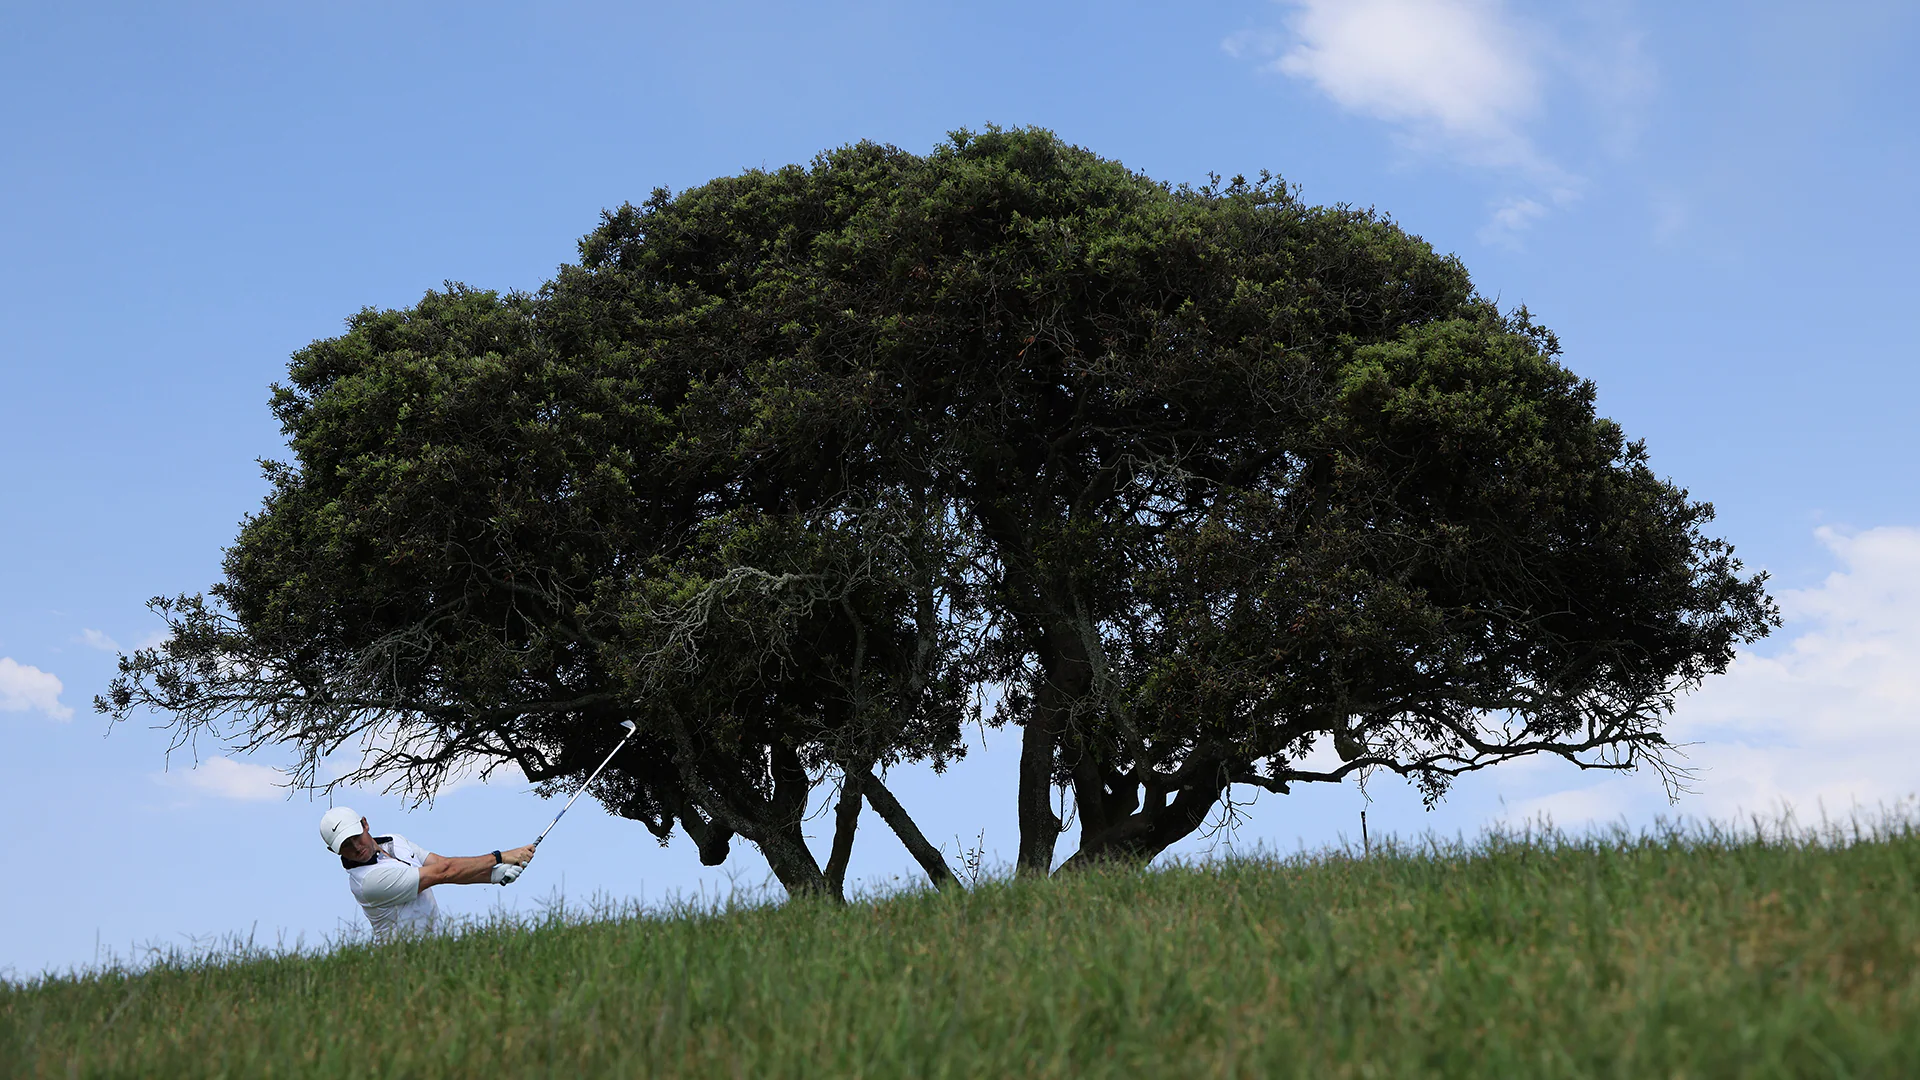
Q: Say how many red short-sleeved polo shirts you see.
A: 0